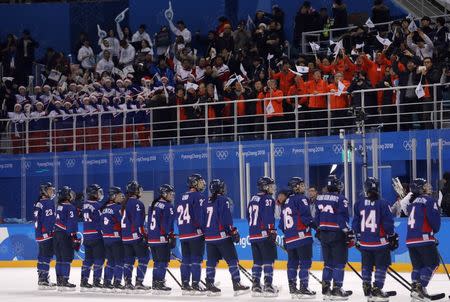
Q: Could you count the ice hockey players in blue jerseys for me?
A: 13